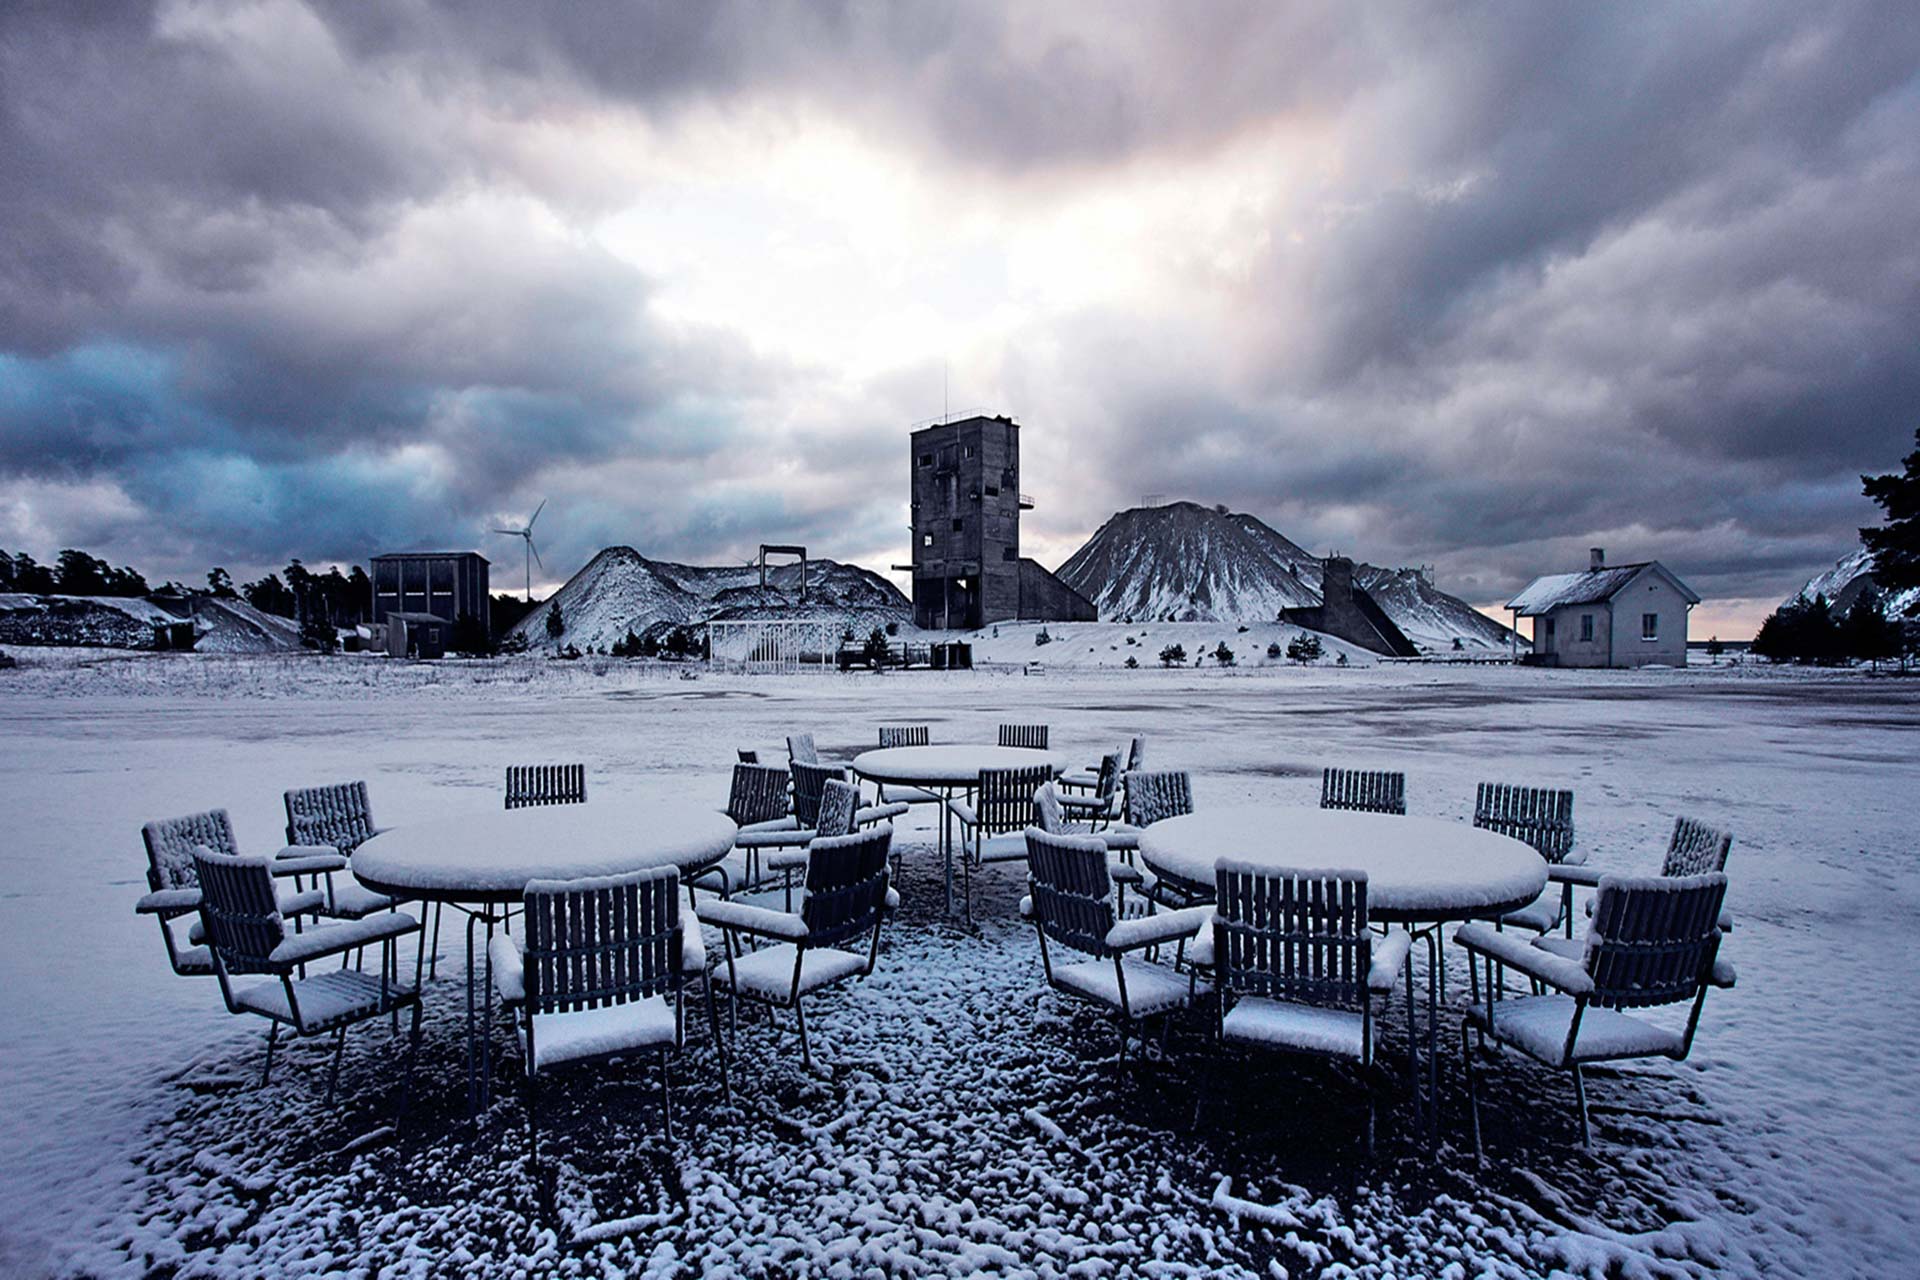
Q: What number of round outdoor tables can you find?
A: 3